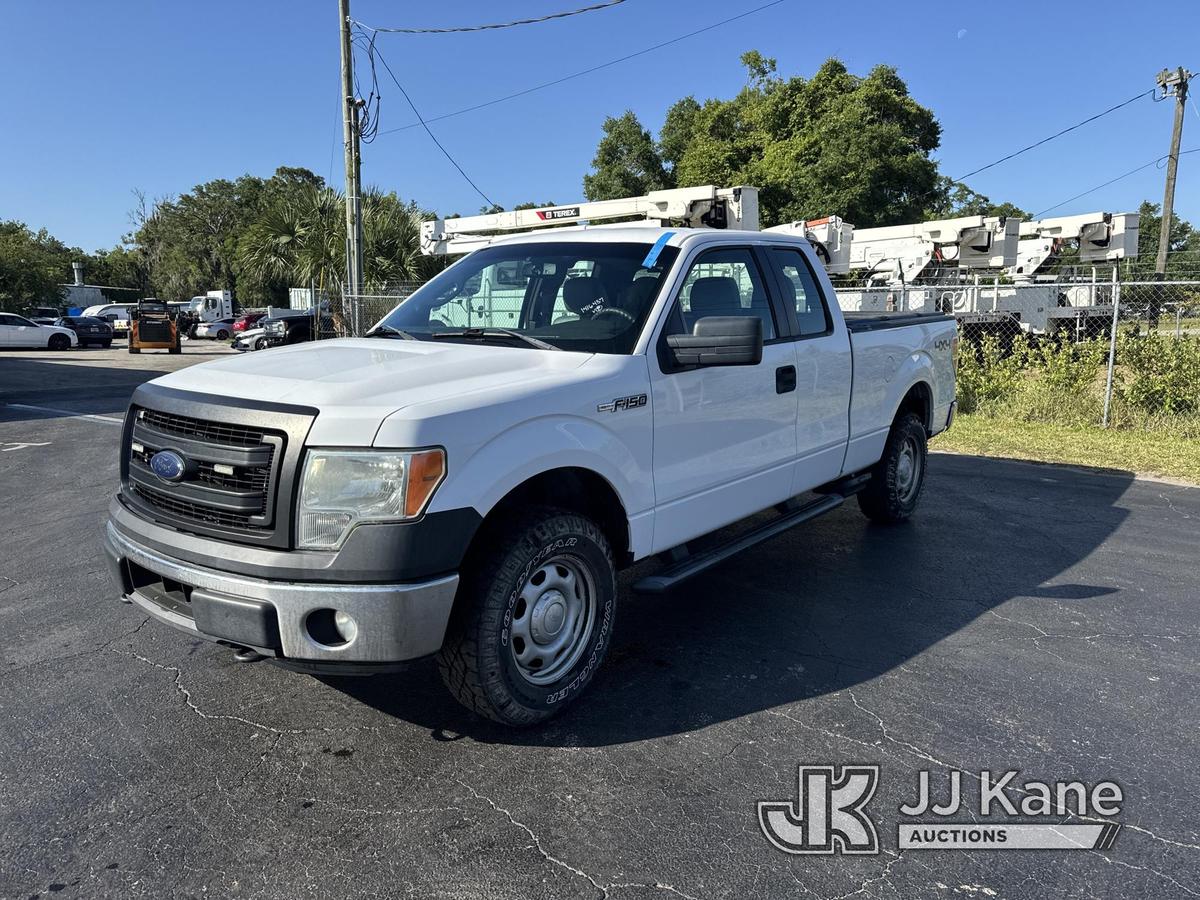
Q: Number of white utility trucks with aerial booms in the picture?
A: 4